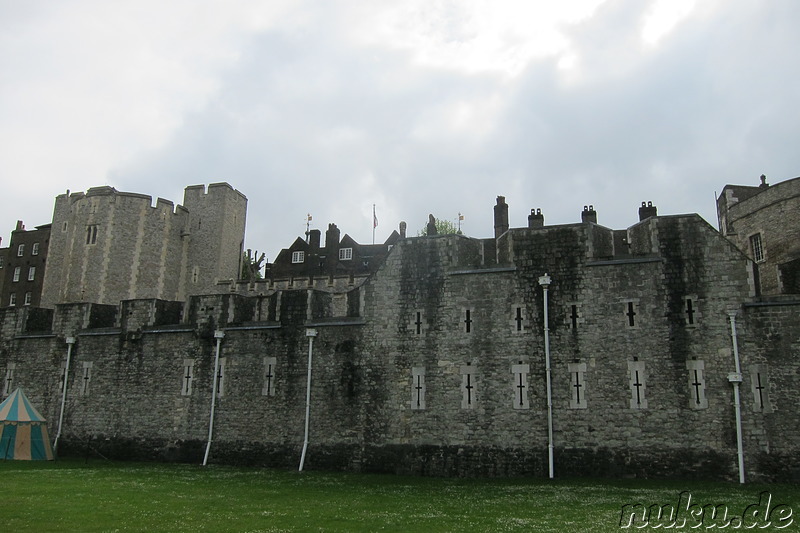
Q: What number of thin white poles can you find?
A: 5